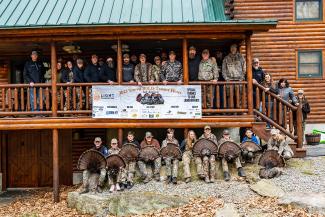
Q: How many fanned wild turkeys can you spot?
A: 9